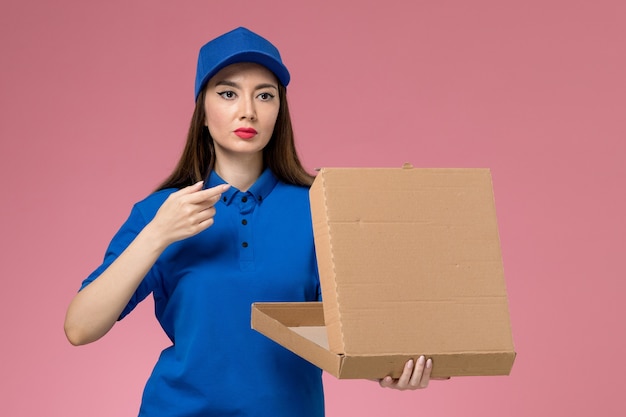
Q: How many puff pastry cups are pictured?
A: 0